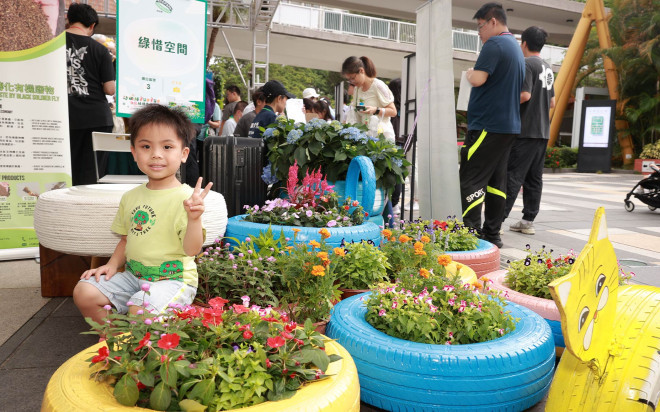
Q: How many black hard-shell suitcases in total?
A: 1